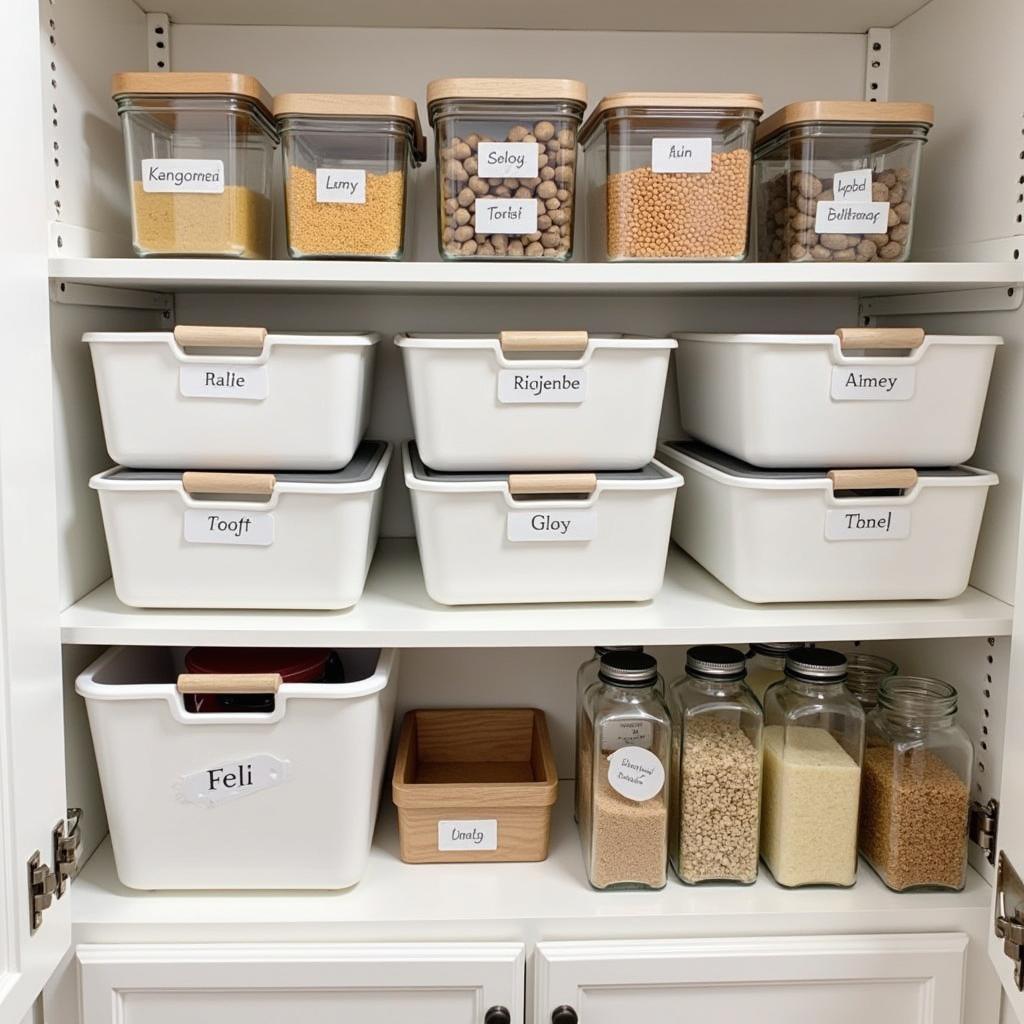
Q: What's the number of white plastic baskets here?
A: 7